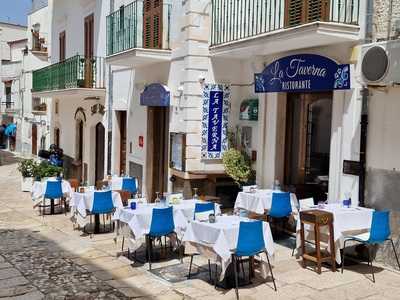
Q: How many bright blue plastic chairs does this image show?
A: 8